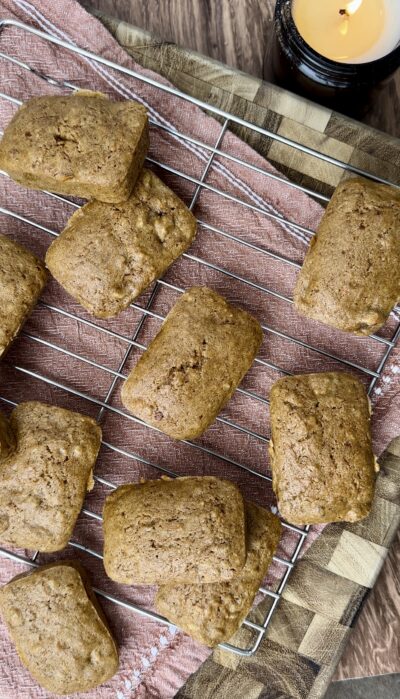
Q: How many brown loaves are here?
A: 11